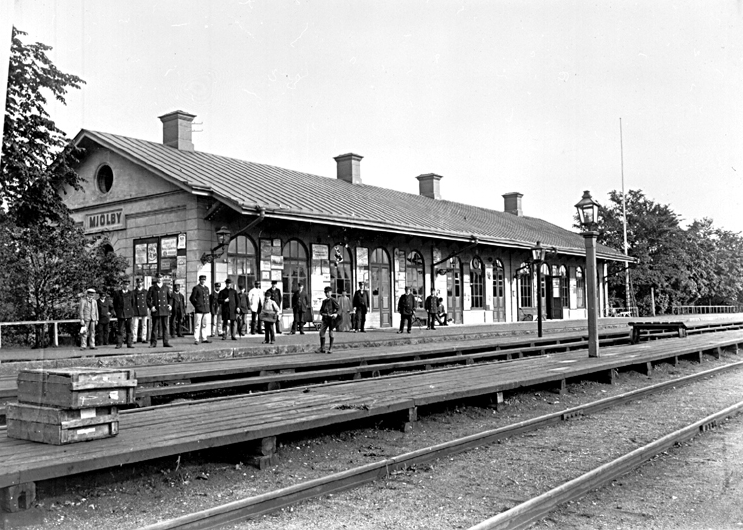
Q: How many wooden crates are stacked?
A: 2